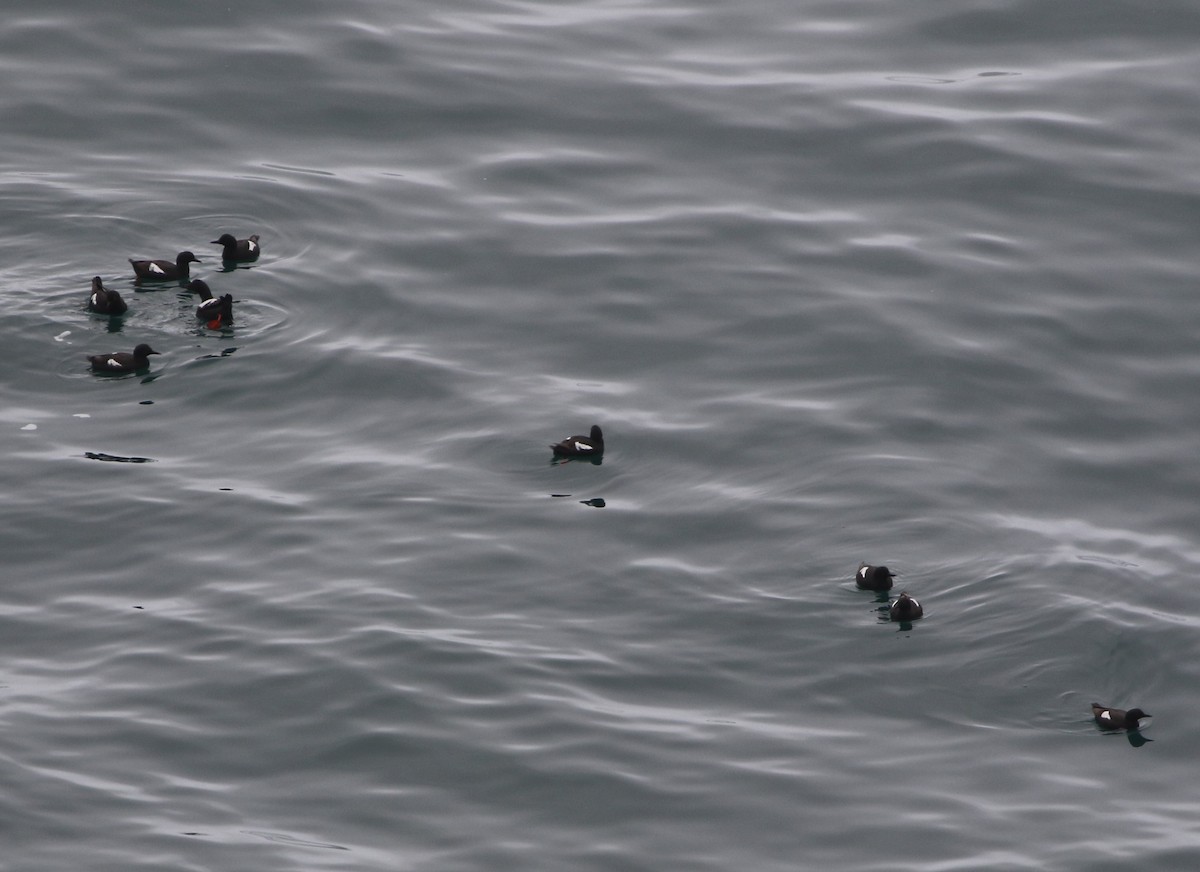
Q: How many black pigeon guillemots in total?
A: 9